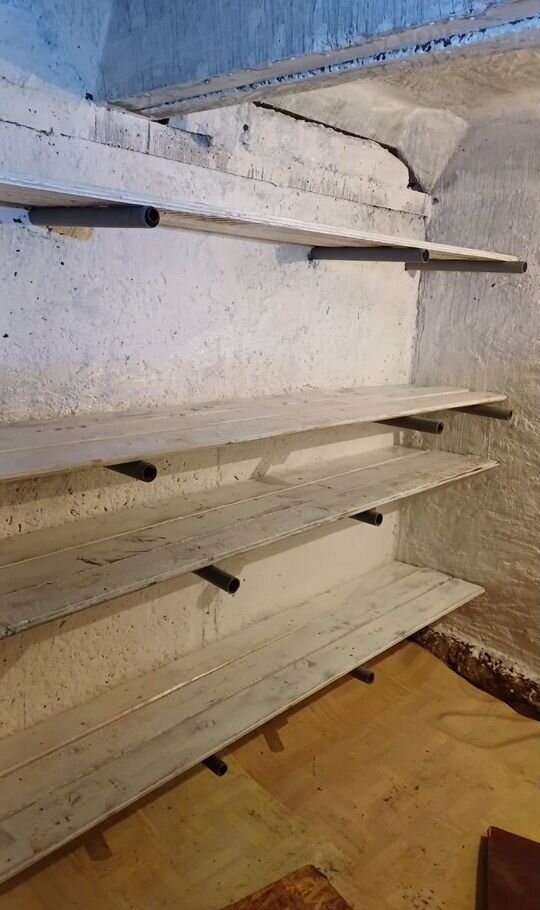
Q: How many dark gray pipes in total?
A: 10